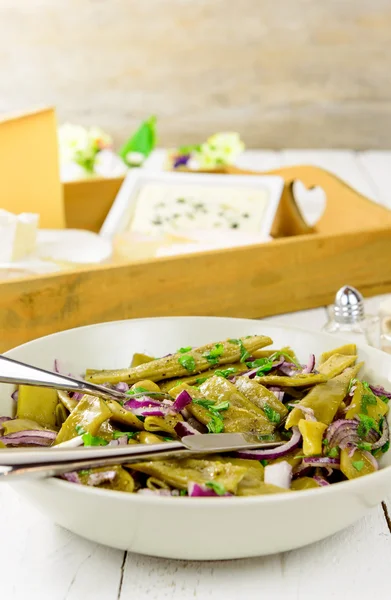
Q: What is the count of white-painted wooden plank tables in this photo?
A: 1